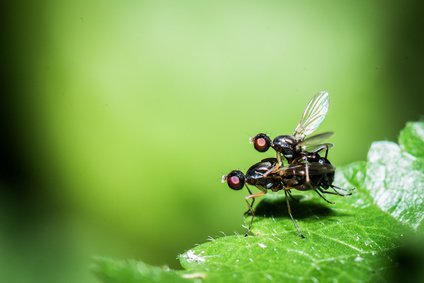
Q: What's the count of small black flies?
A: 2